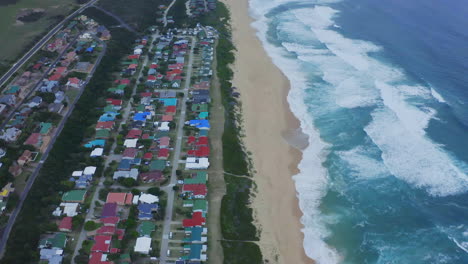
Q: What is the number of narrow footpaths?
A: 2